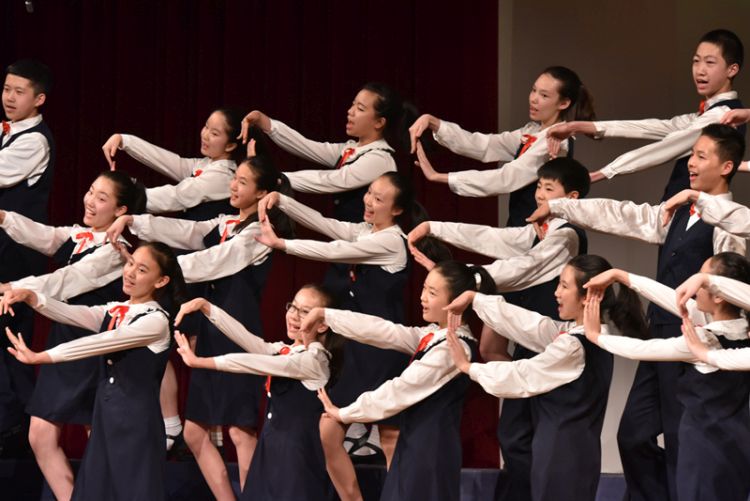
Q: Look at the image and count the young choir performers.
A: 15